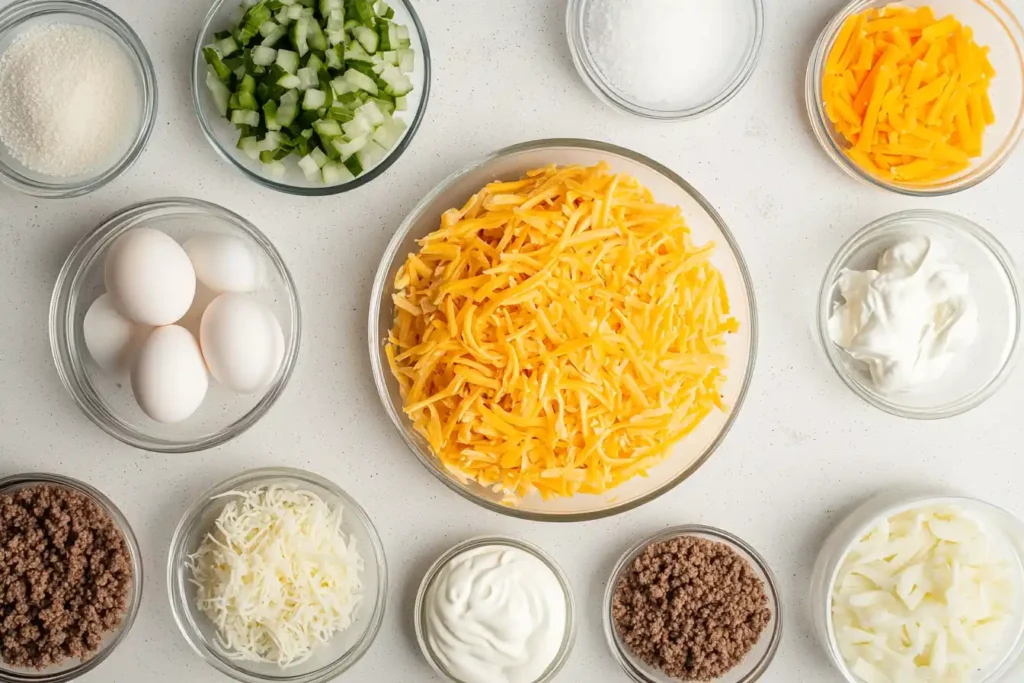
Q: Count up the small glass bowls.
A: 11